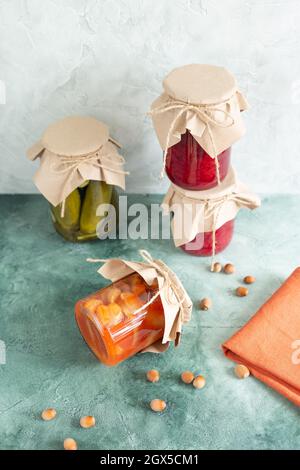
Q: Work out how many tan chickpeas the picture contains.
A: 13